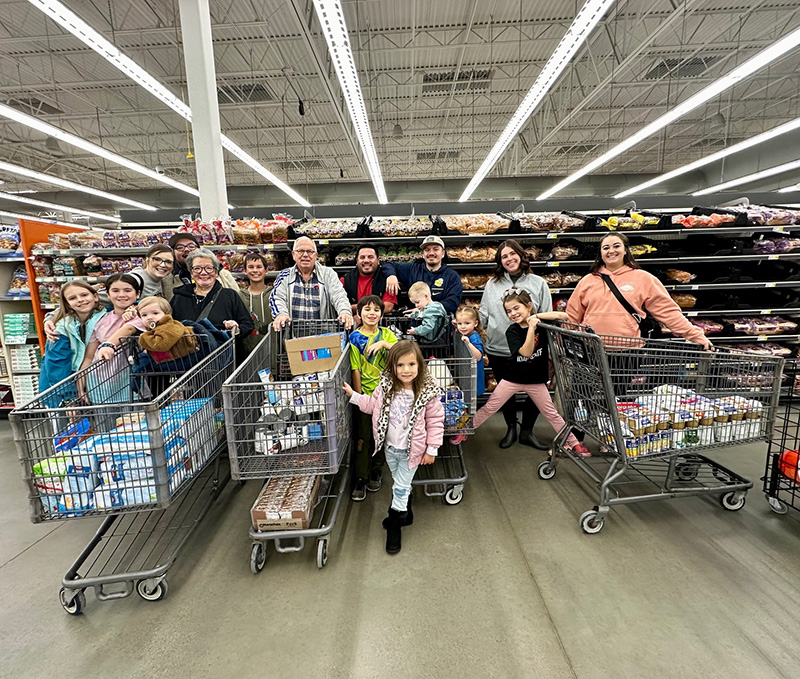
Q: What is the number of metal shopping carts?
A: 4